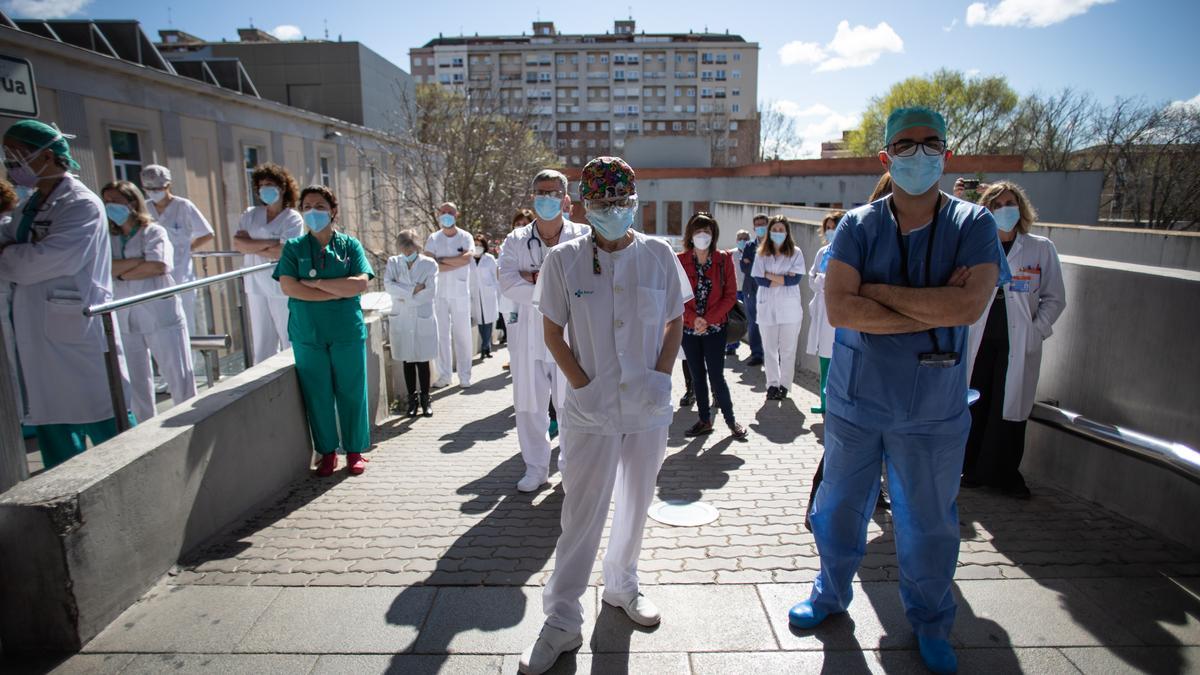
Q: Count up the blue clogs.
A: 2